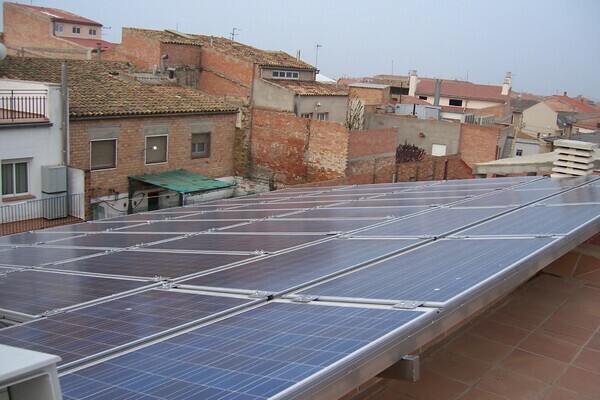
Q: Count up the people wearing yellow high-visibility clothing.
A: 0